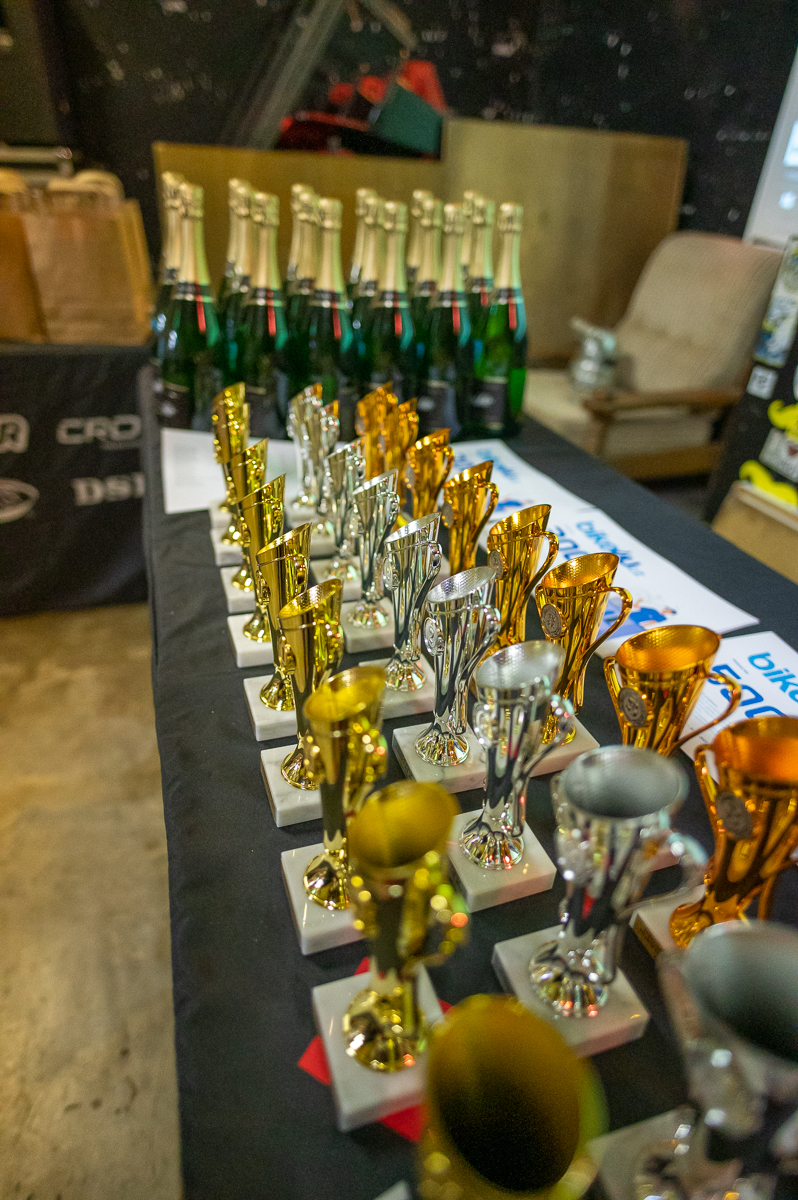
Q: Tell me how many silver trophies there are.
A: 9